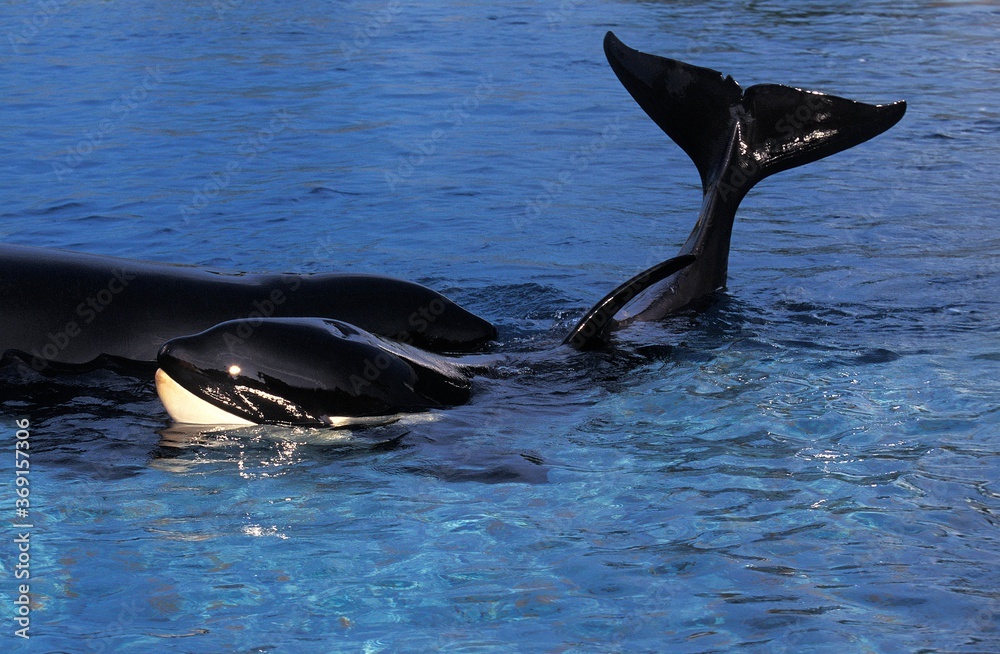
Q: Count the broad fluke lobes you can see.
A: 2